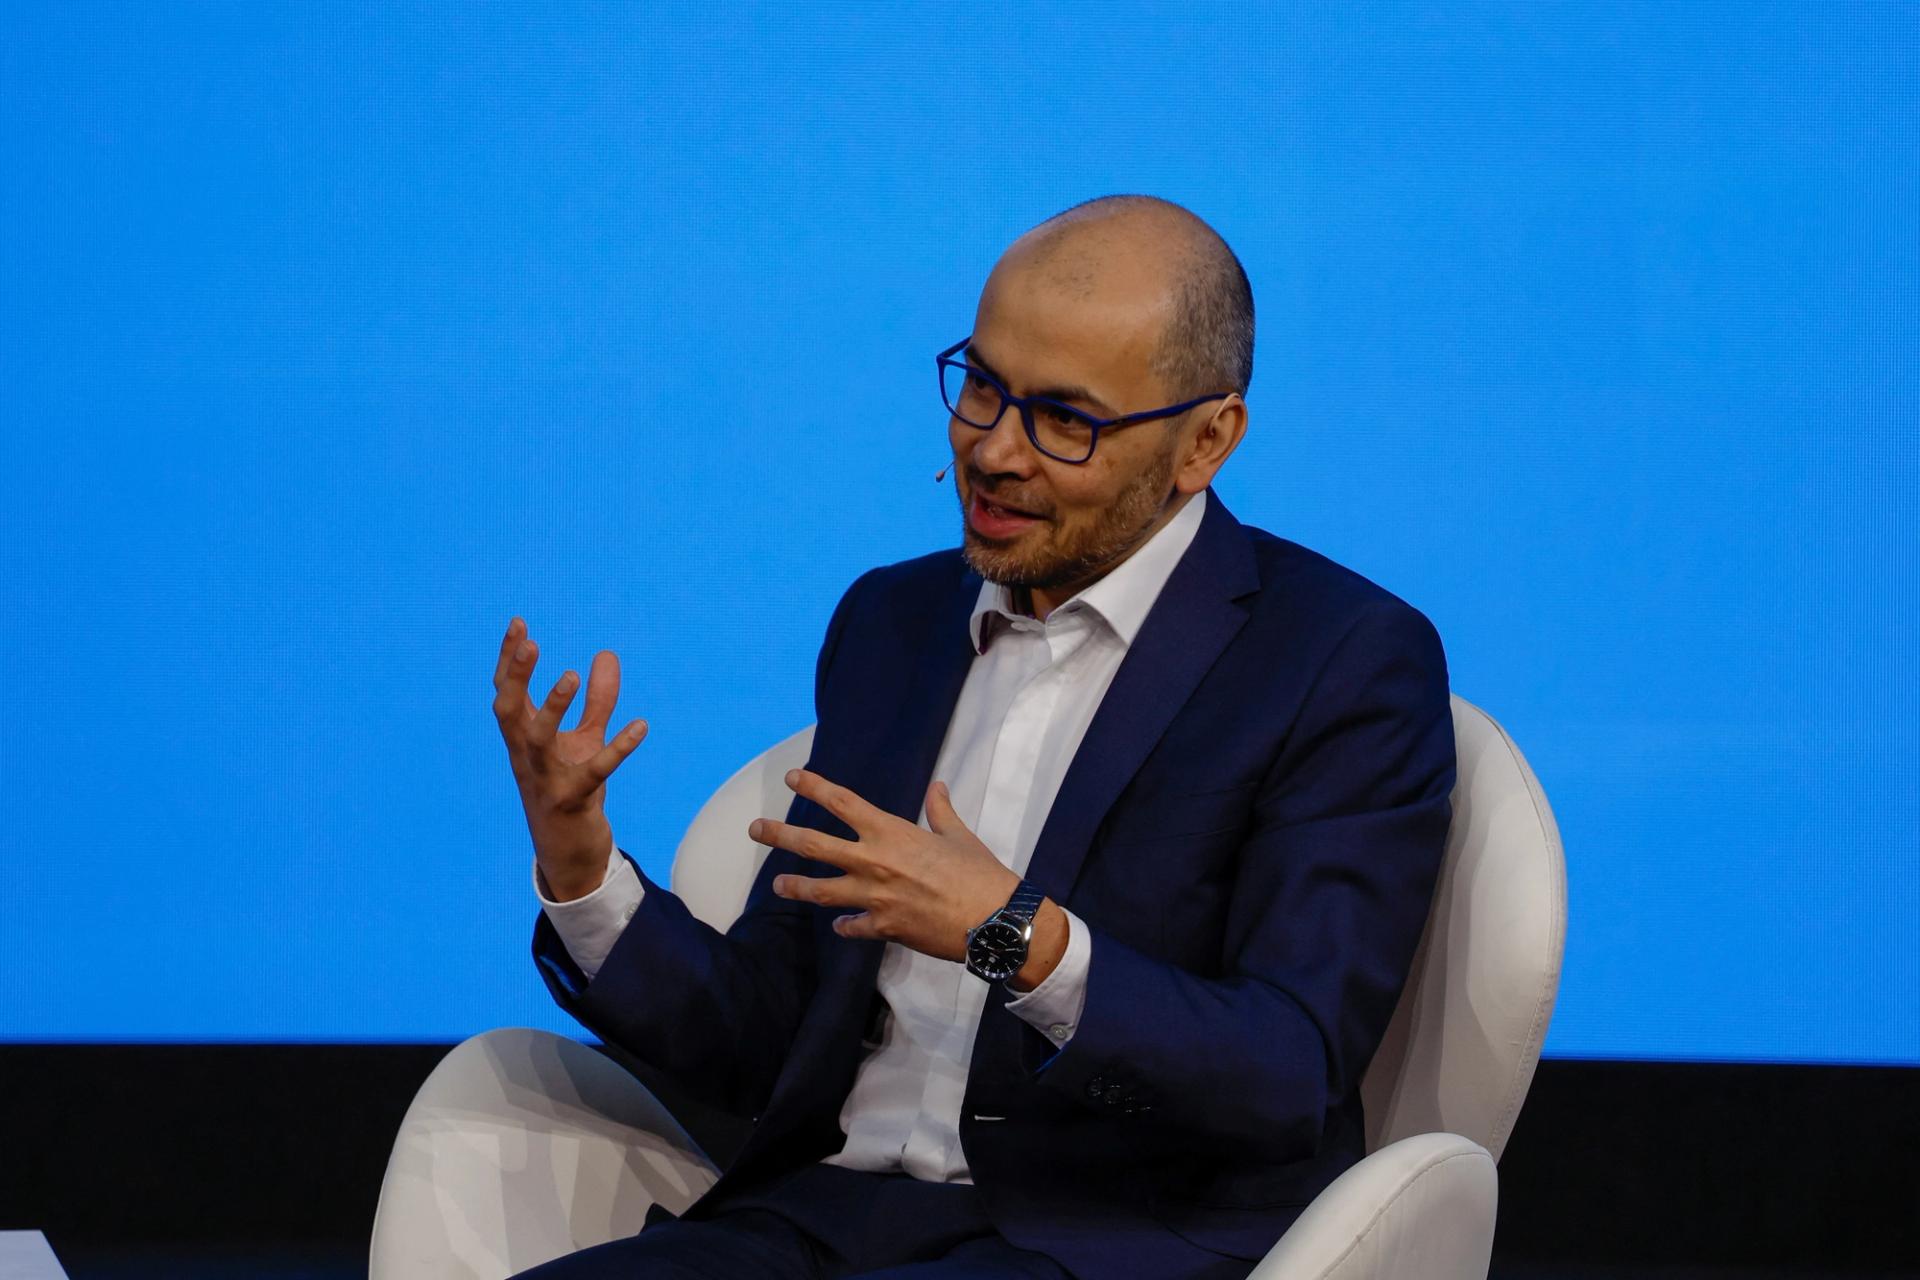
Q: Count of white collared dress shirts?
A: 1